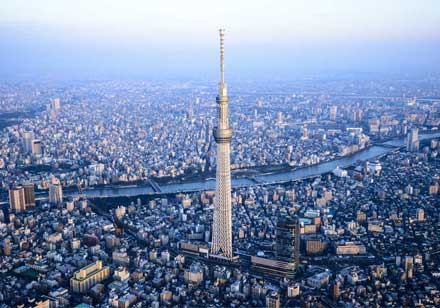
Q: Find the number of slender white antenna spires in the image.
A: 1